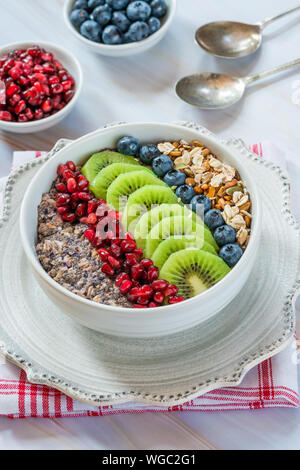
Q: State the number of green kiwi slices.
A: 8